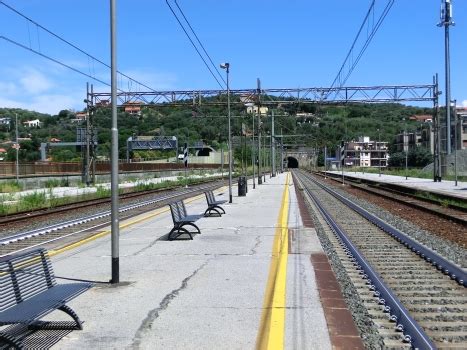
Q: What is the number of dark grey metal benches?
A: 3